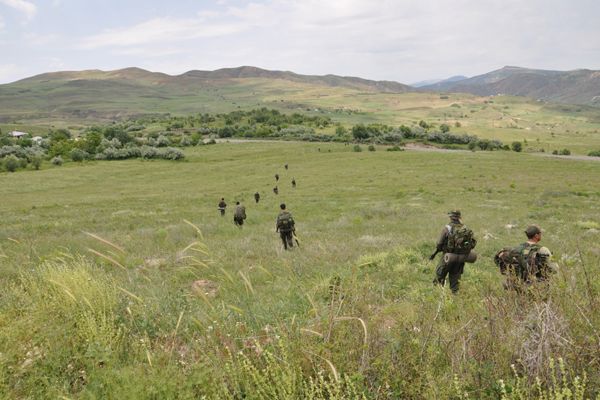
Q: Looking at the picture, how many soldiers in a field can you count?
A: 10